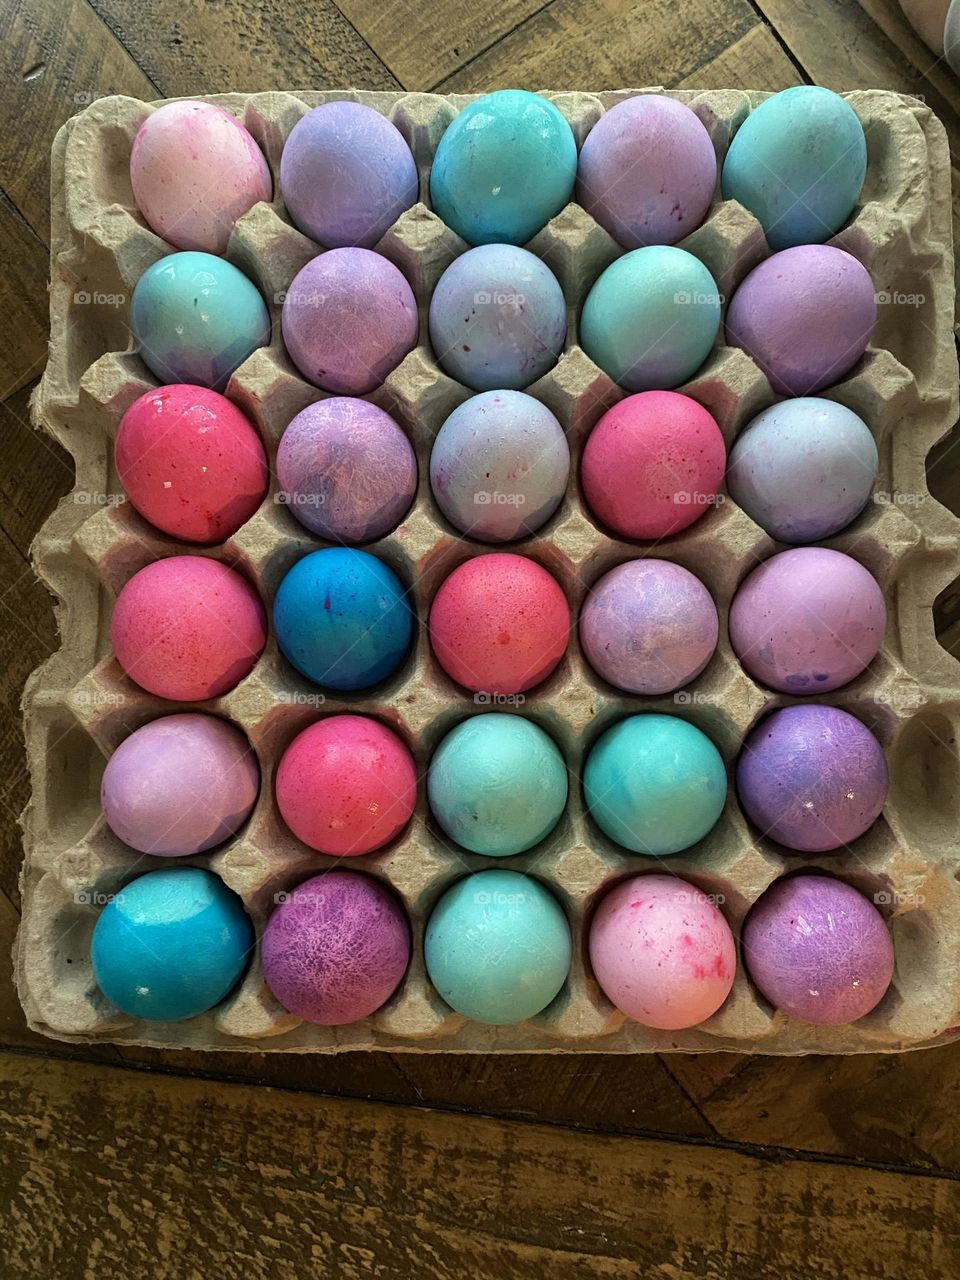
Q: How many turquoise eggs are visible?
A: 8